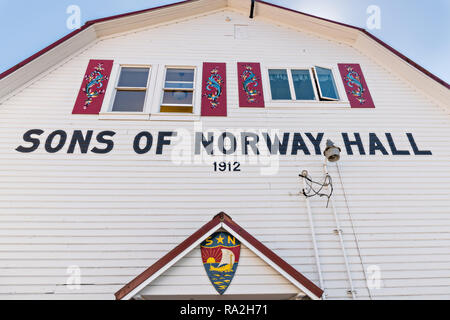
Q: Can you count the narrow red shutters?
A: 4